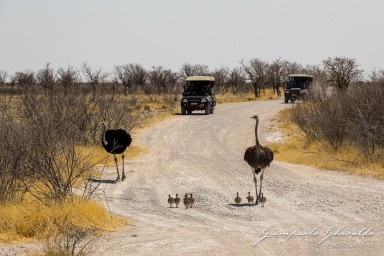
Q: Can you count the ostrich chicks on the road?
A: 7